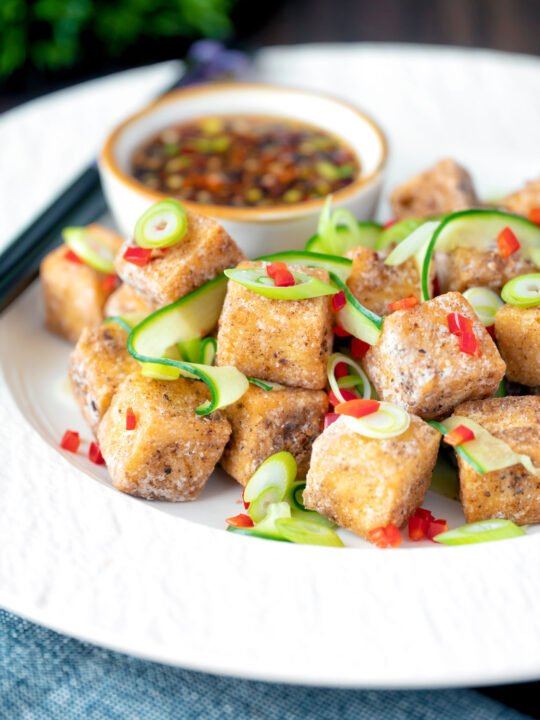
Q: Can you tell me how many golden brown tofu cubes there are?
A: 15